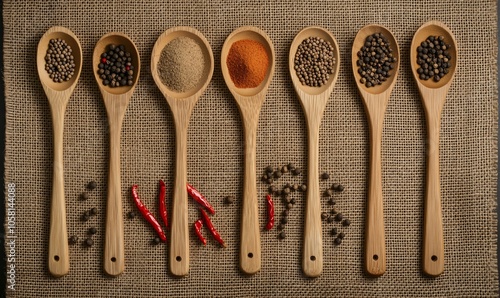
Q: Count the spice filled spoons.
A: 7